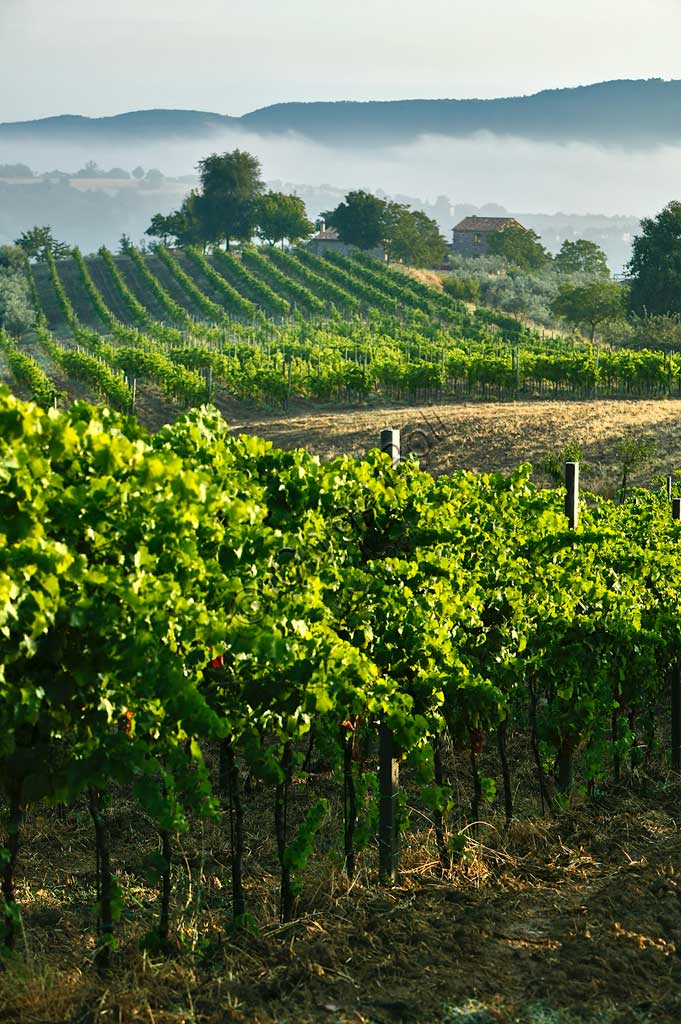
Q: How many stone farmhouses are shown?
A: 2